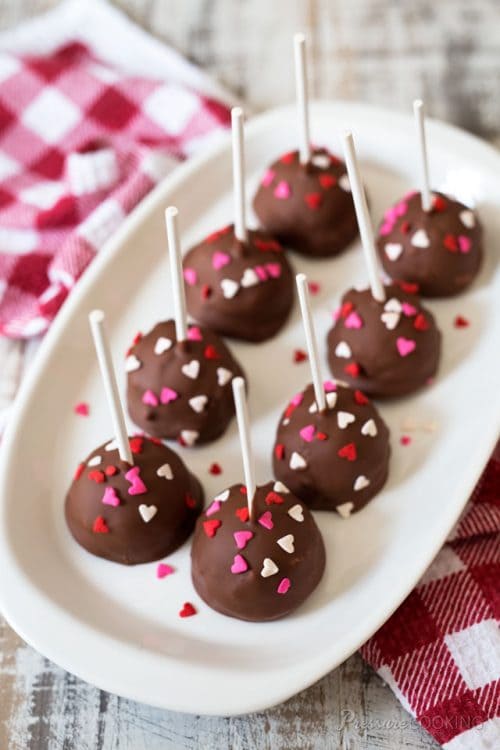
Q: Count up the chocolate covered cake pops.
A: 8